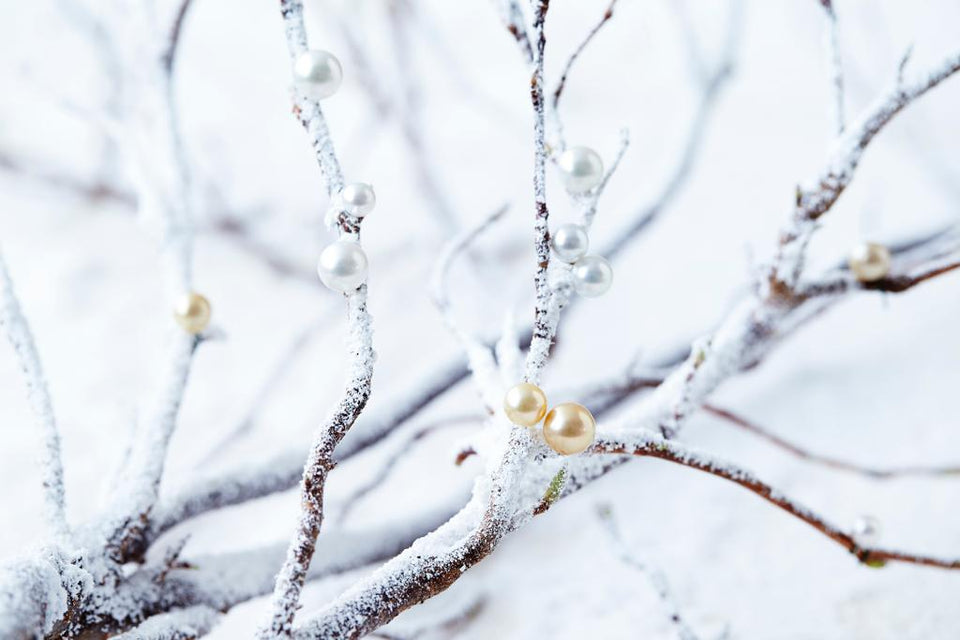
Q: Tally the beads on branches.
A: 11